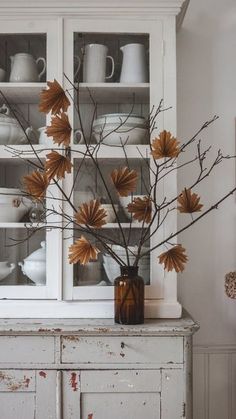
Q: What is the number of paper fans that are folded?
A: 11